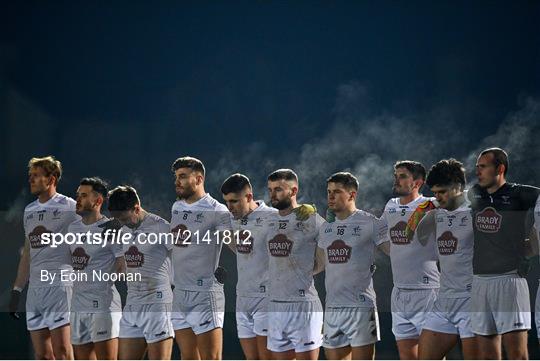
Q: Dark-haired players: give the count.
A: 9